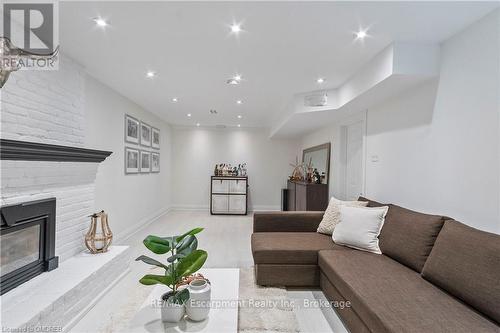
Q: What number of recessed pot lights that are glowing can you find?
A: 12